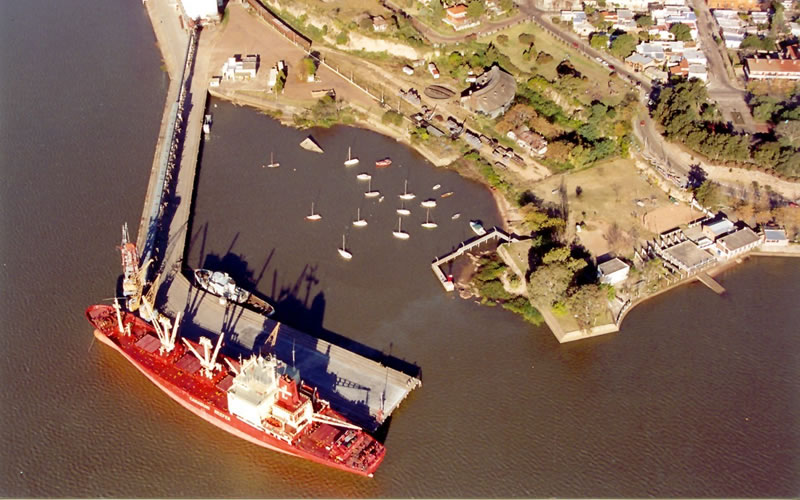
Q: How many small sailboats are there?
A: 10